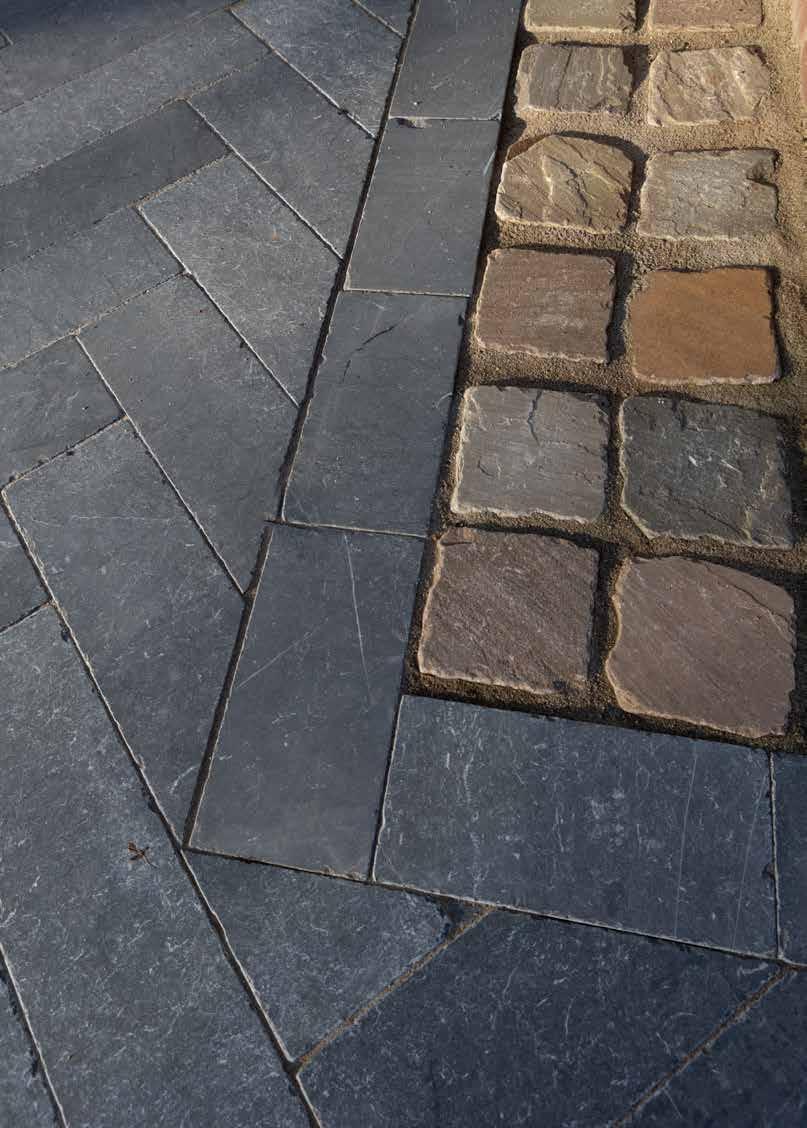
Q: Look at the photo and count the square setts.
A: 12